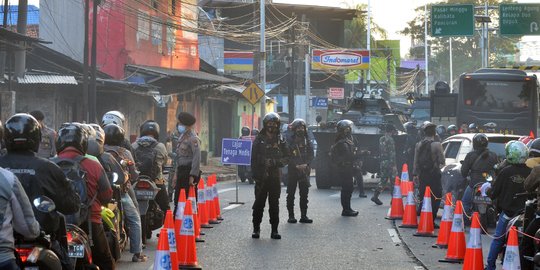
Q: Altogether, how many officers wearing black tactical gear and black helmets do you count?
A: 3